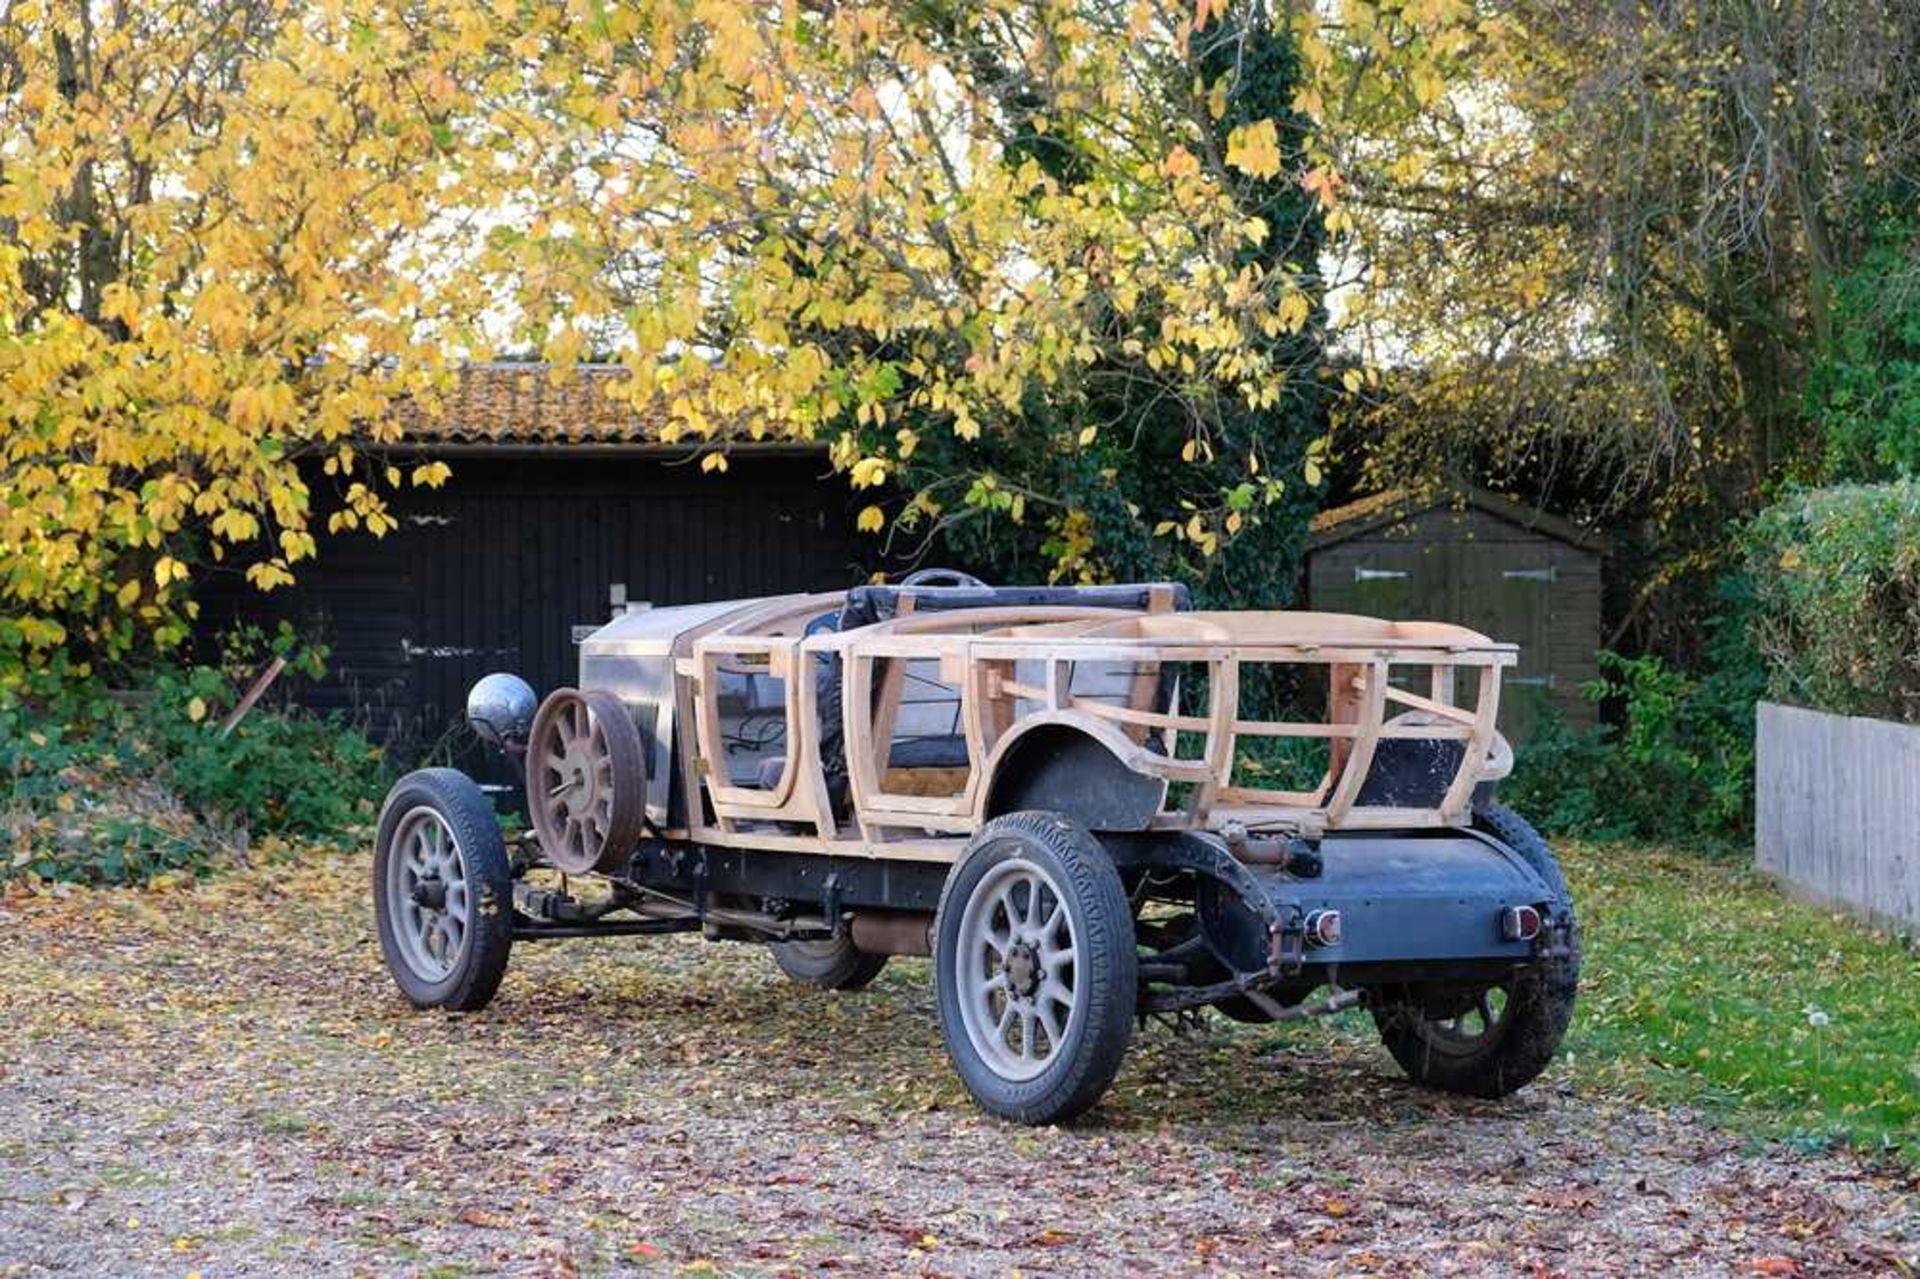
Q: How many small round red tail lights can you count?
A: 2